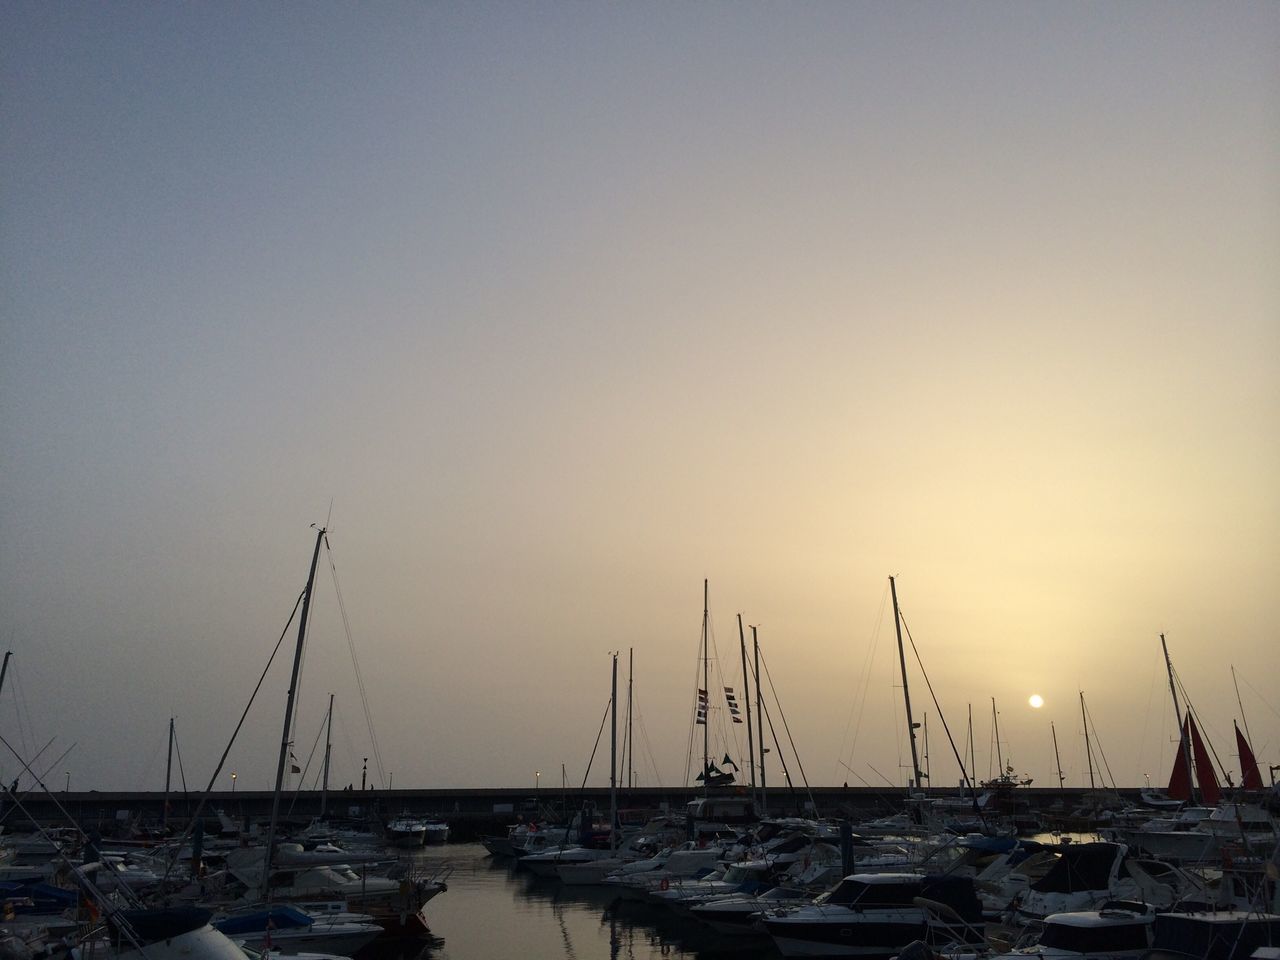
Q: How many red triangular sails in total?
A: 3